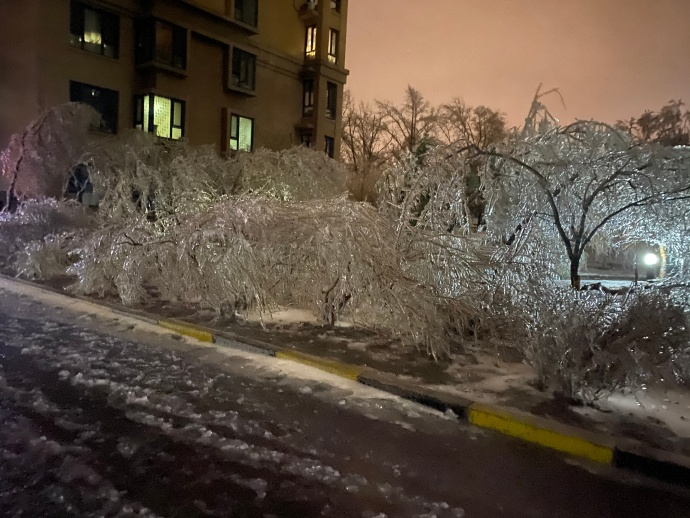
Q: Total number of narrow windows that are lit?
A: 2